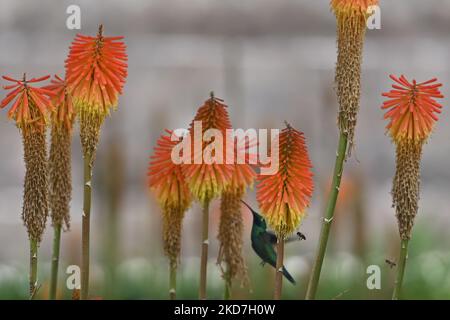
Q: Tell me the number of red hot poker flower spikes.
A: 9